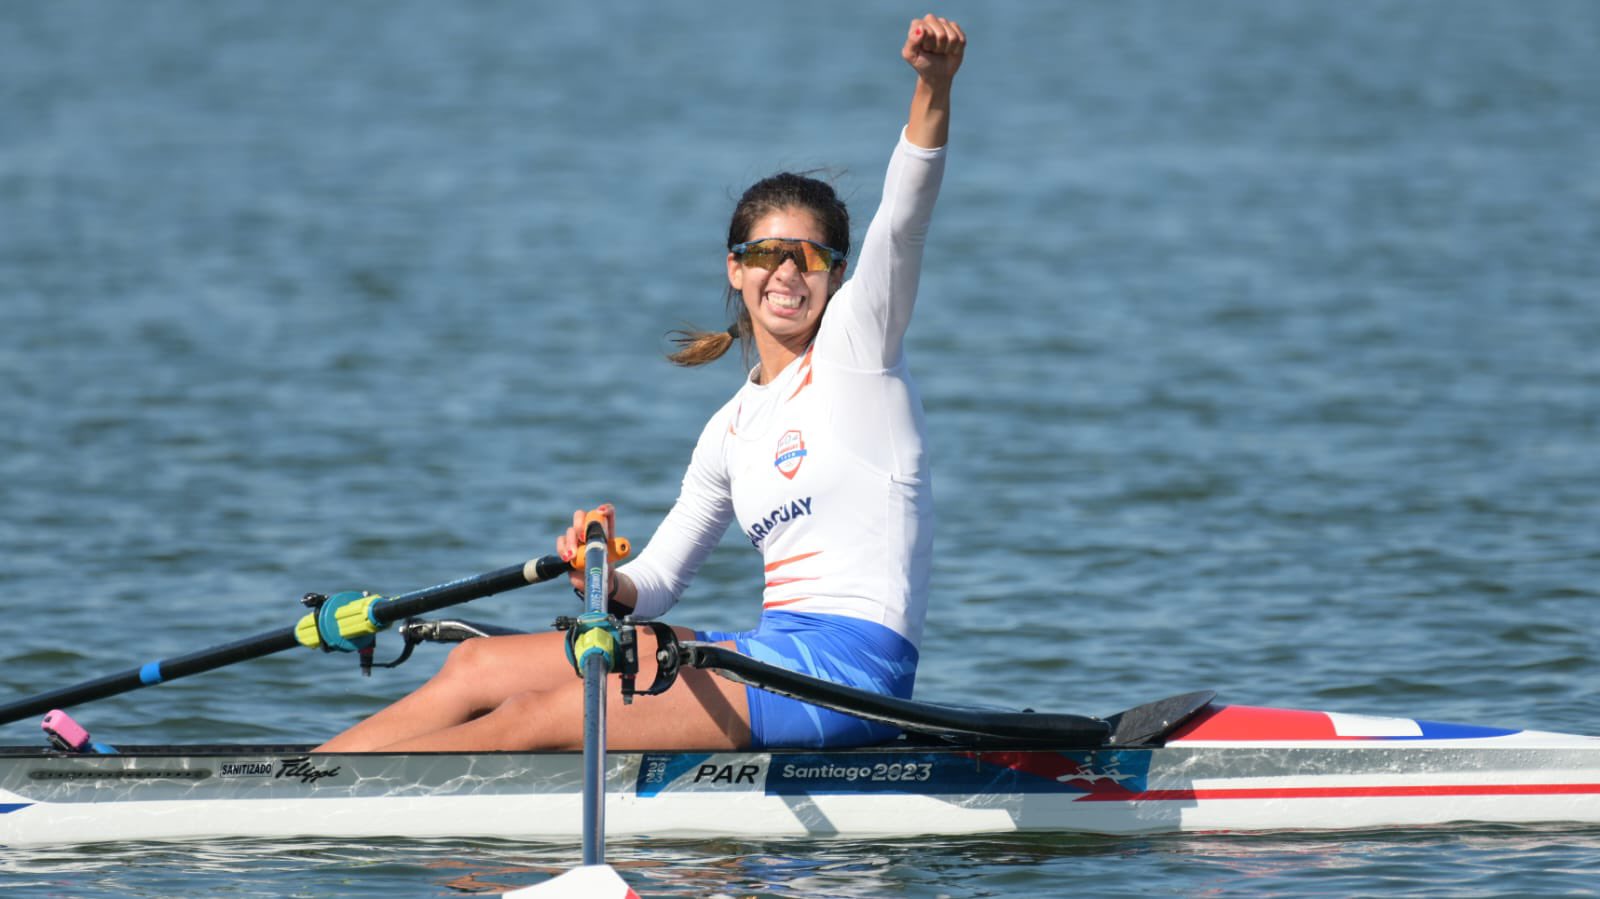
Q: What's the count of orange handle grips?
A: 2